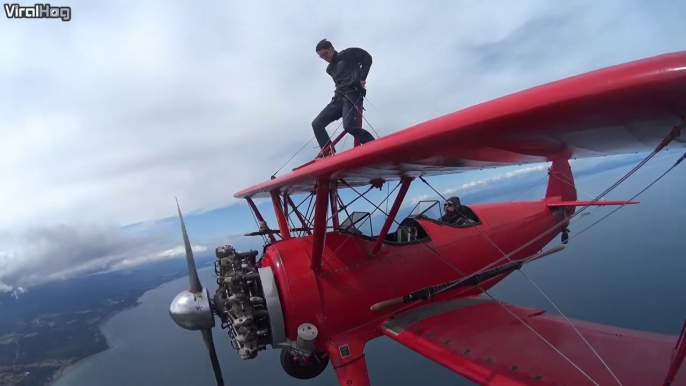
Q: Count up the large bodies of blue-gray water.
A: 1